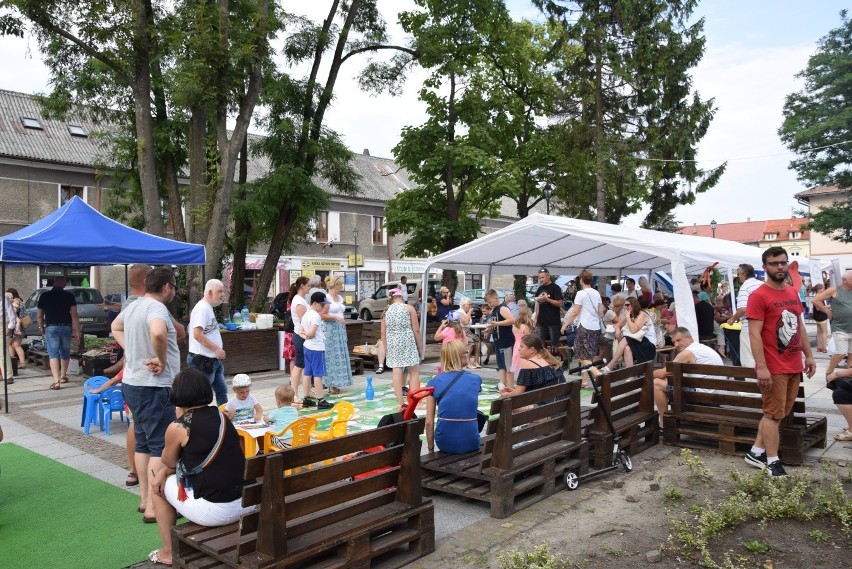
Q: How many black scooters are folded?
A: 0